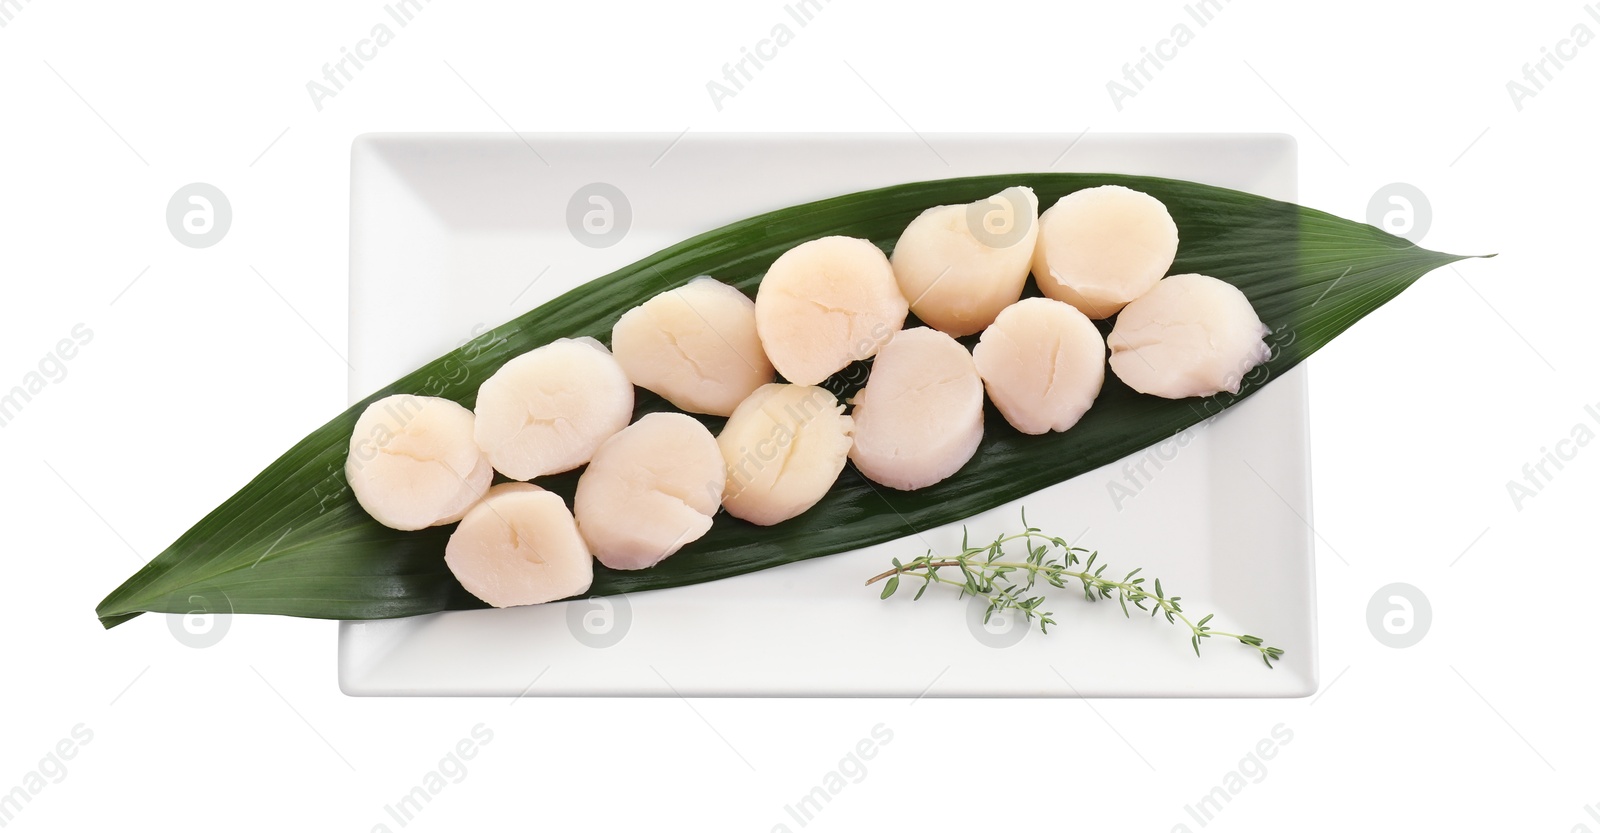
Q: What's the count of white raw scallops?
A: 12